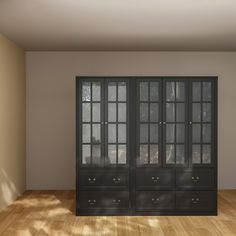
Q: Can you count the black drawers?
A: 6